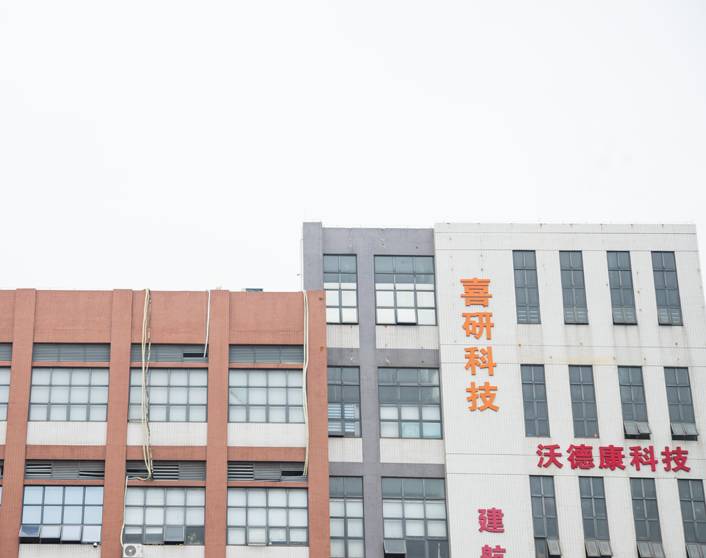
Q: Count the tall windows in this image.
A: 12